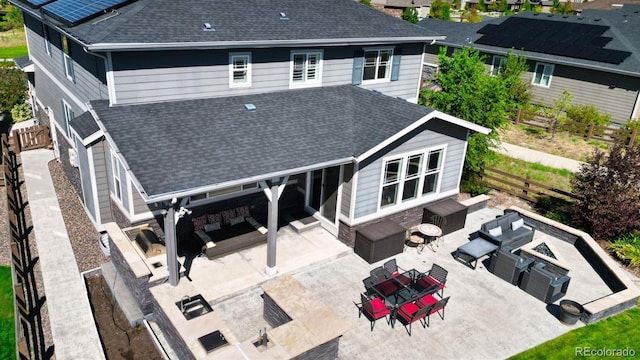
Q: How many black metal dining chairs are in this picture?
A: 6